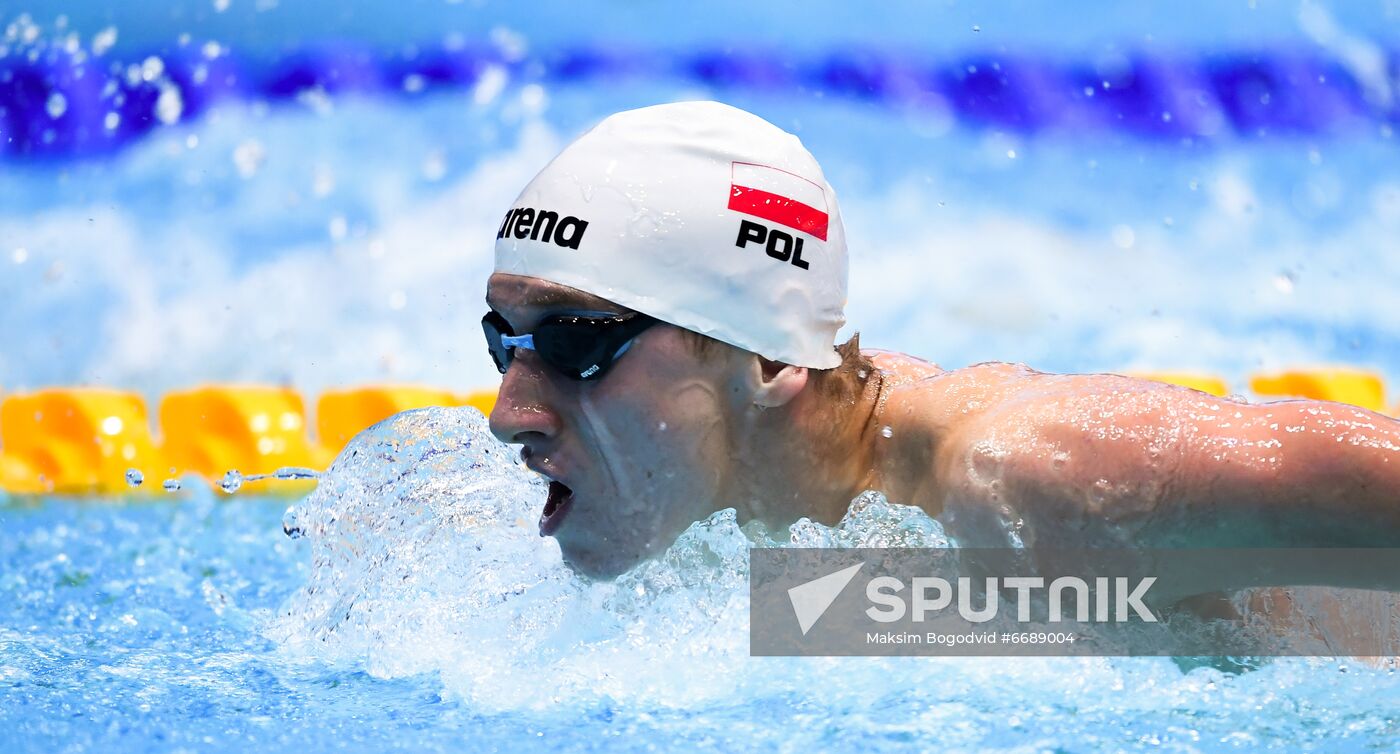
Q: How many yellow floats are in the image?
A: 6